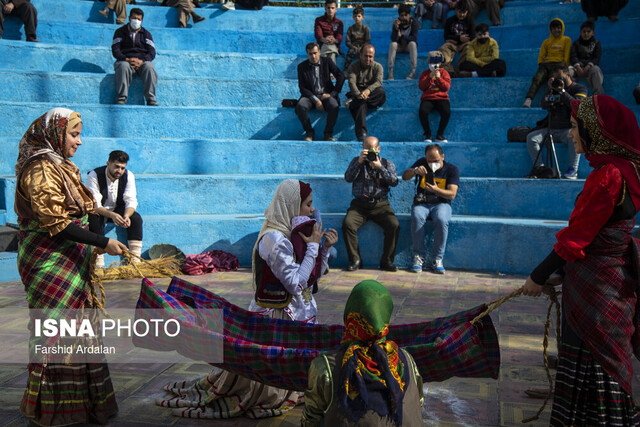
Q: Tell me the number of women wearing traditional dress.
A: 4